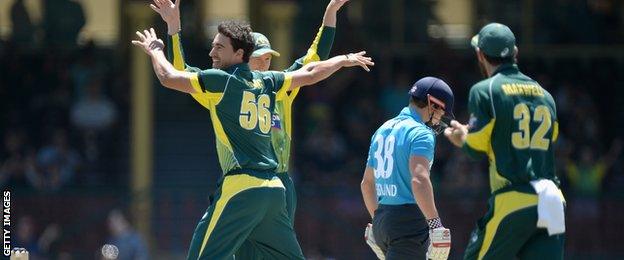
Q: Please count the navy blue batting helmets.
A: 1